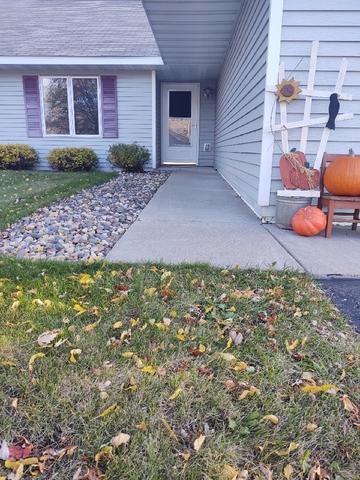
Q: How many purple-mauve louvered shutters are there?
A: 2